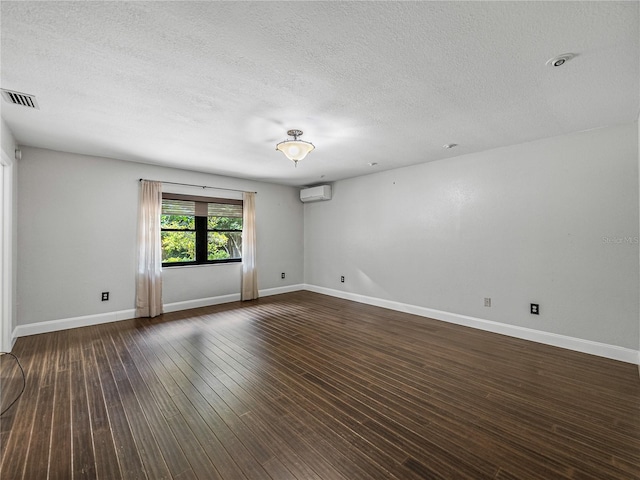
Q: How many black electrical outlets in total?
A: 4